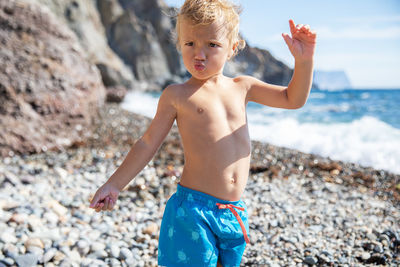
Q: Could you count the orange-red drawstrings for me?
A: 1